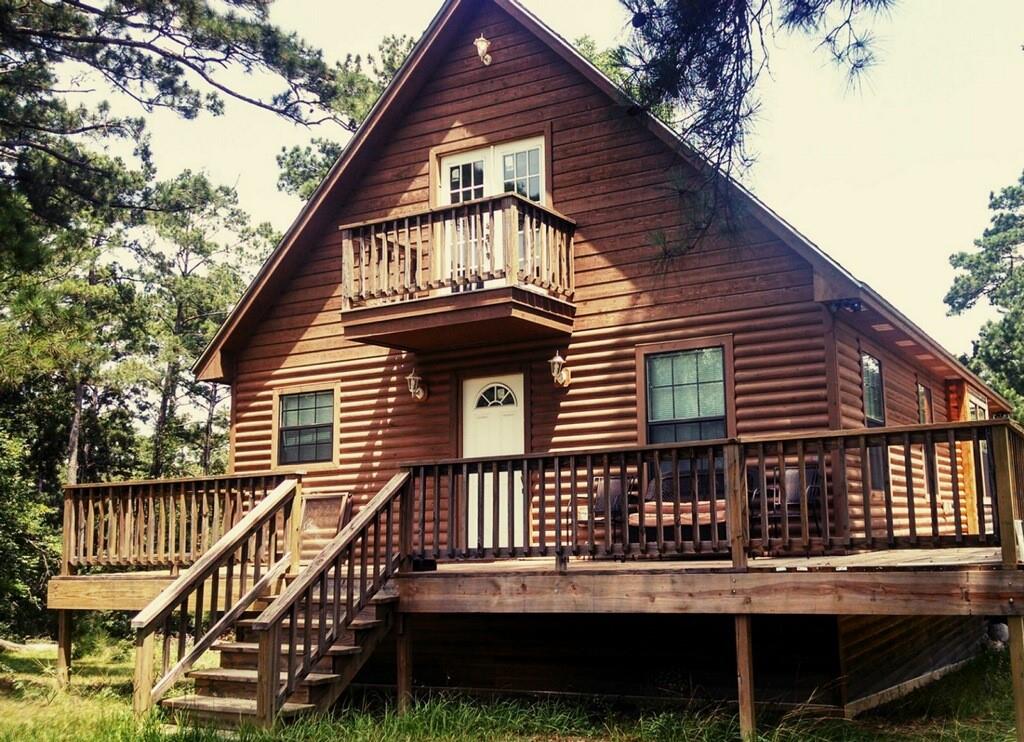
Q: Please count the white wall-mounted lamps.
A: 3